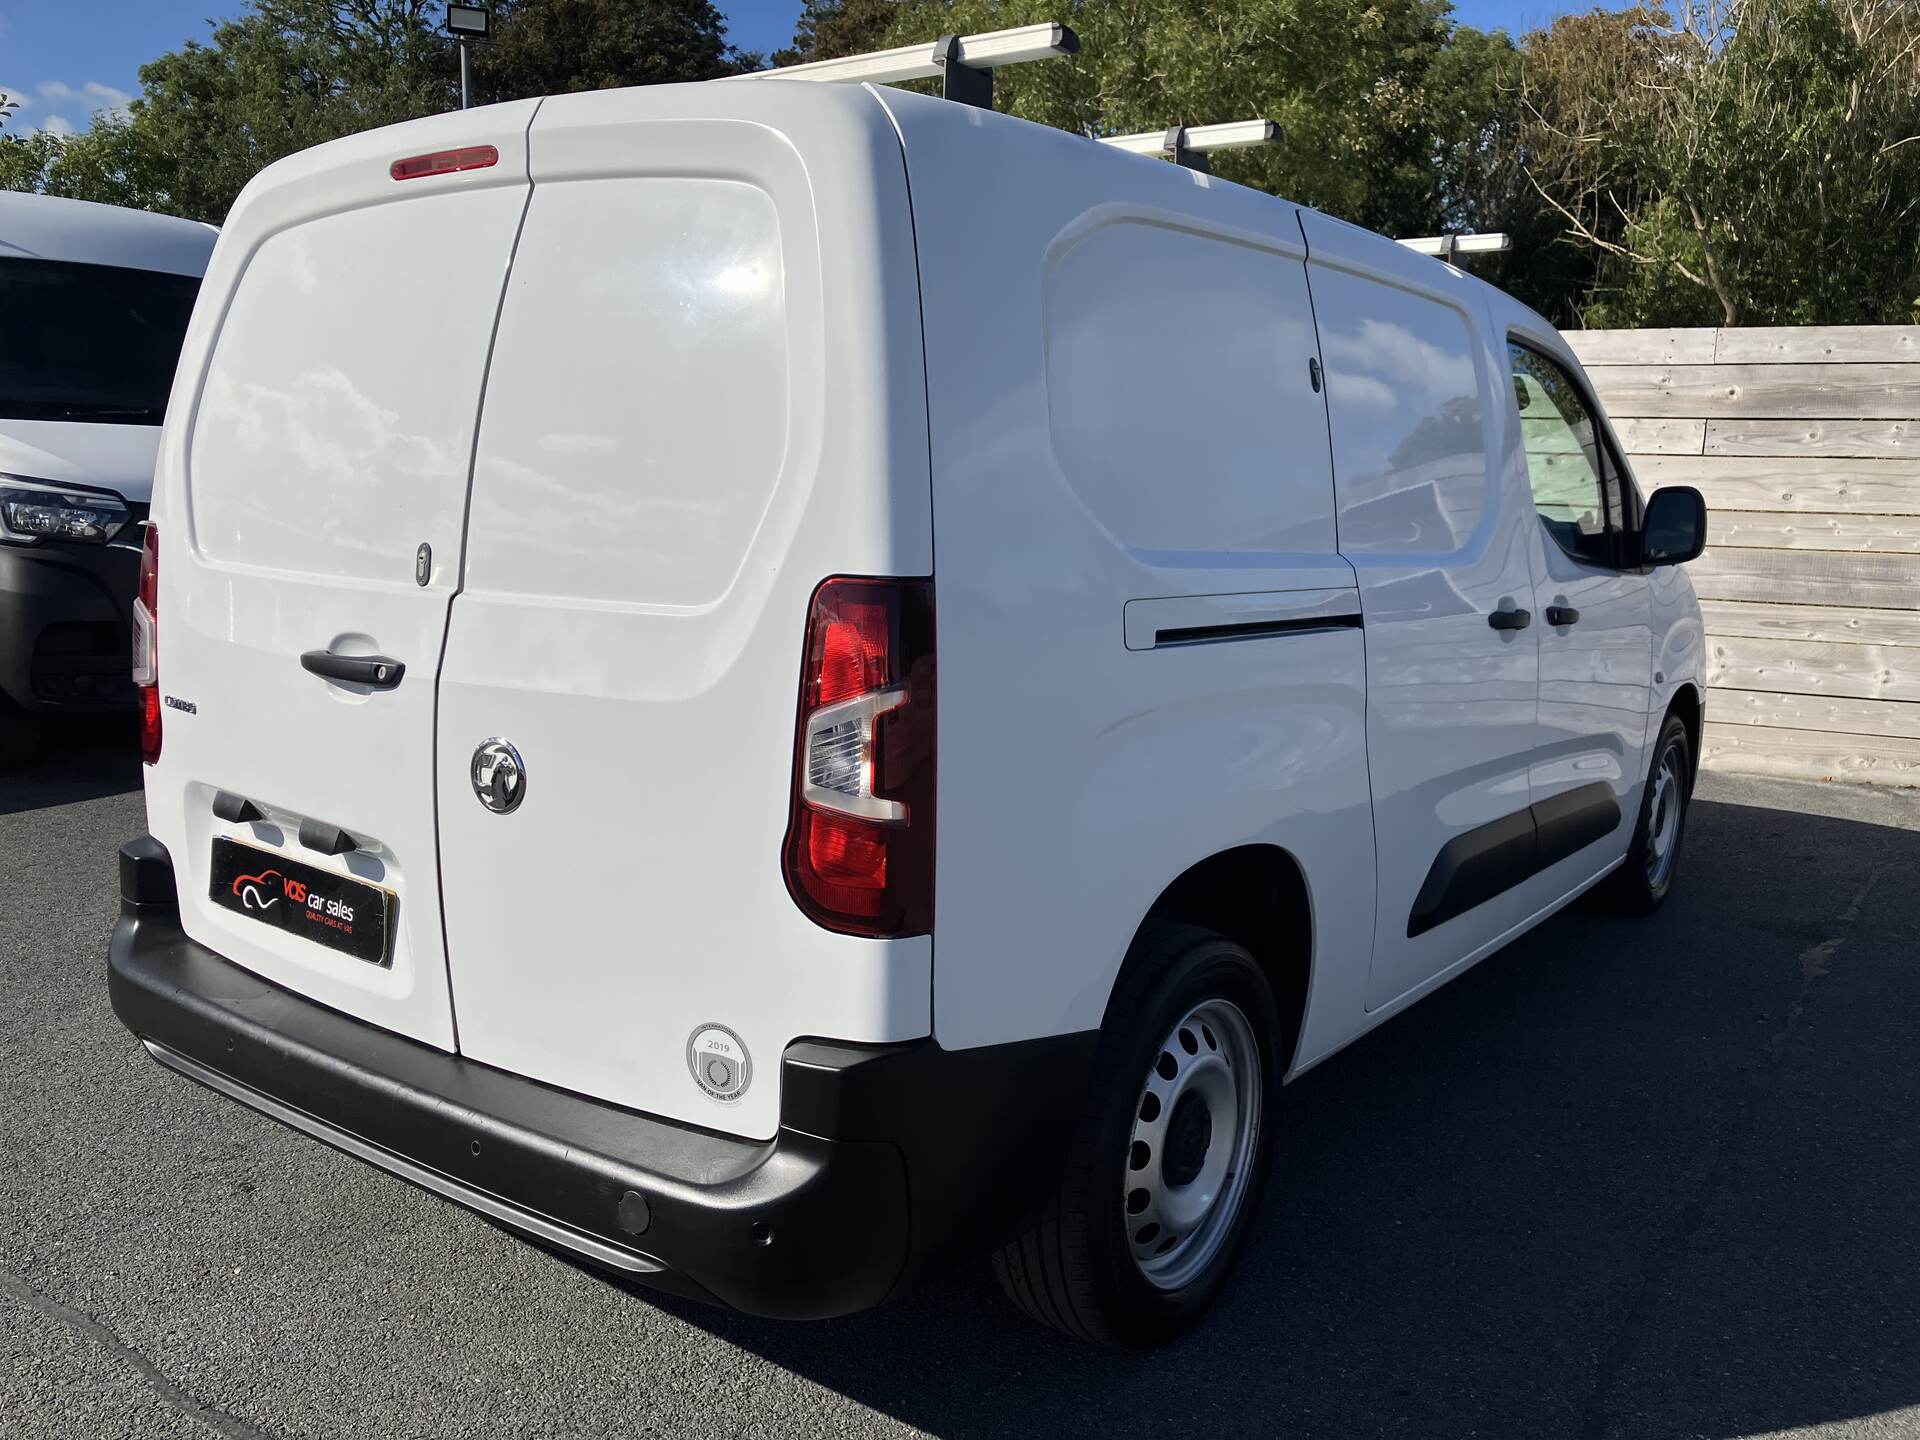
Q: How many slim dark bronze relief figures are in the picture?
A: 0